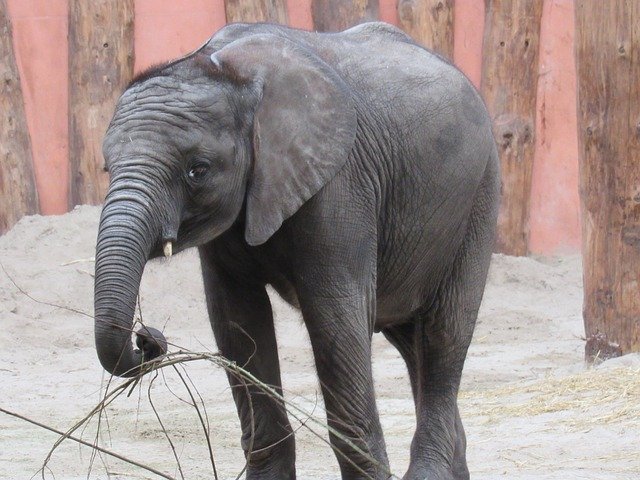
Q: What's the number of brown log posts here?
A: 7